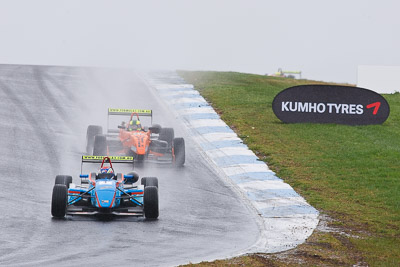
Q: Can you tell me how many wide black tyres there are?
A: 8